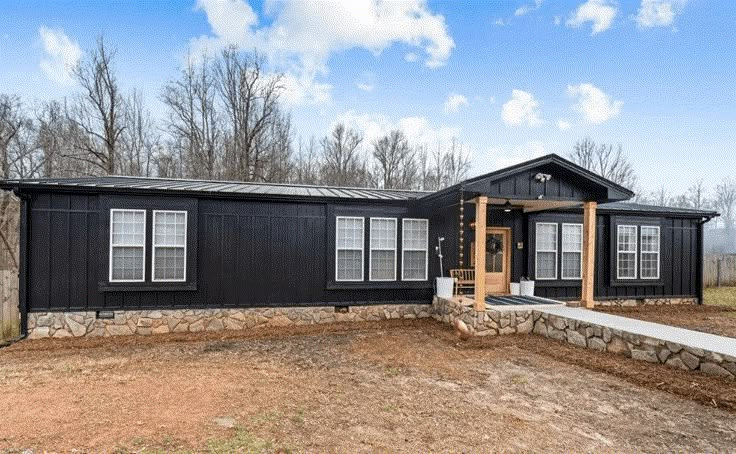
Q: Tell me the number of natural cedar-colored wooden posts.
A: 2